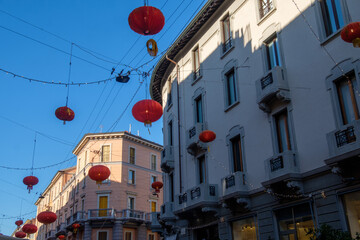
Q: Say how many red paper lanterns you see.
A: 14